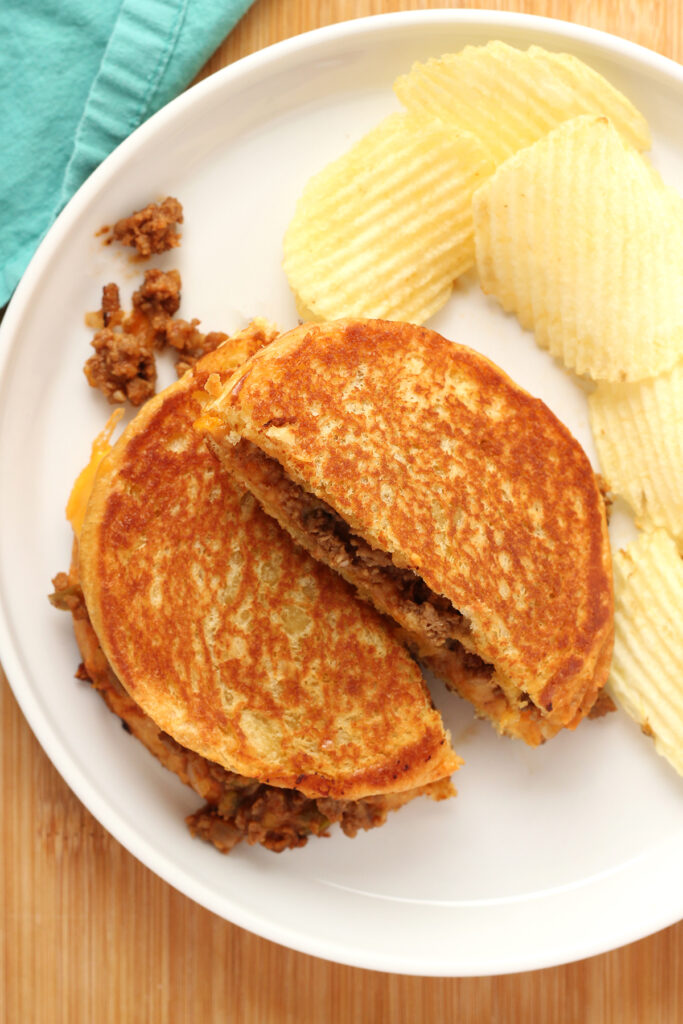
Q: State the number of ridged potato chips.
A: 5